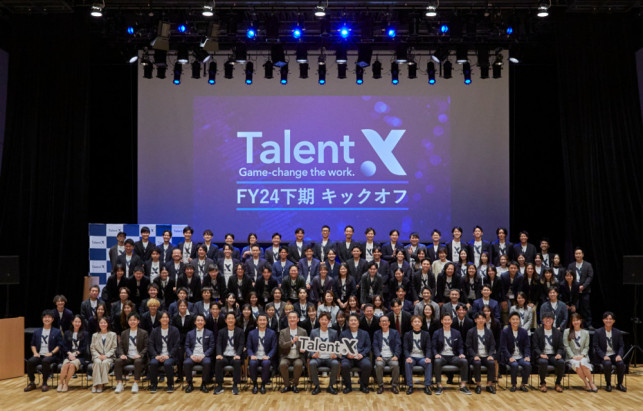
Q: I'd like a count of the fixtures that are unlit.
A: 12